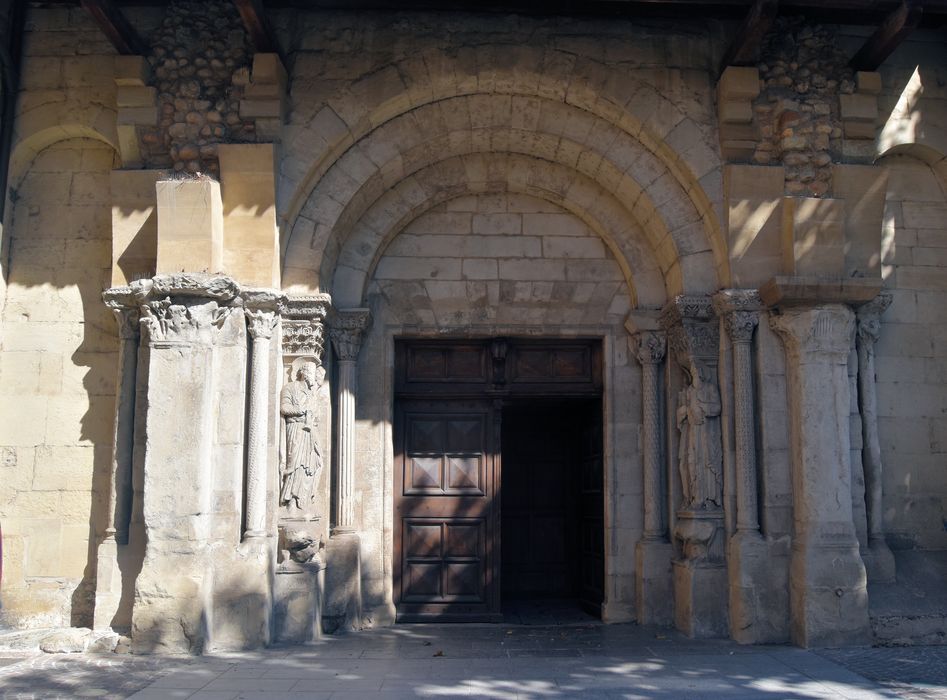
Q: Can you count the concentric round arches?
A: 3